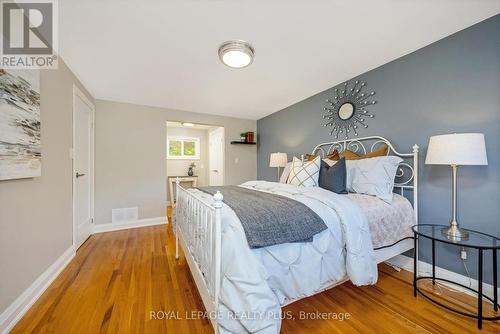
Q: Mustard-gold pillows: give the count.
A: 2